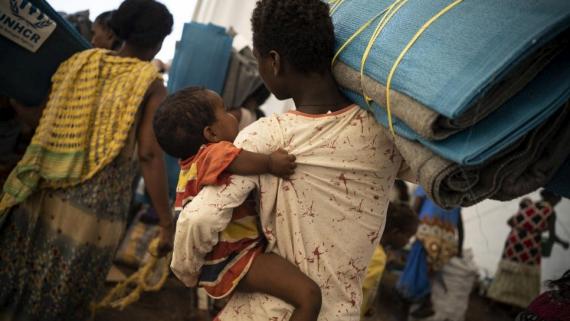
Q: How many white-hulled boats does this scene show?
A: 0